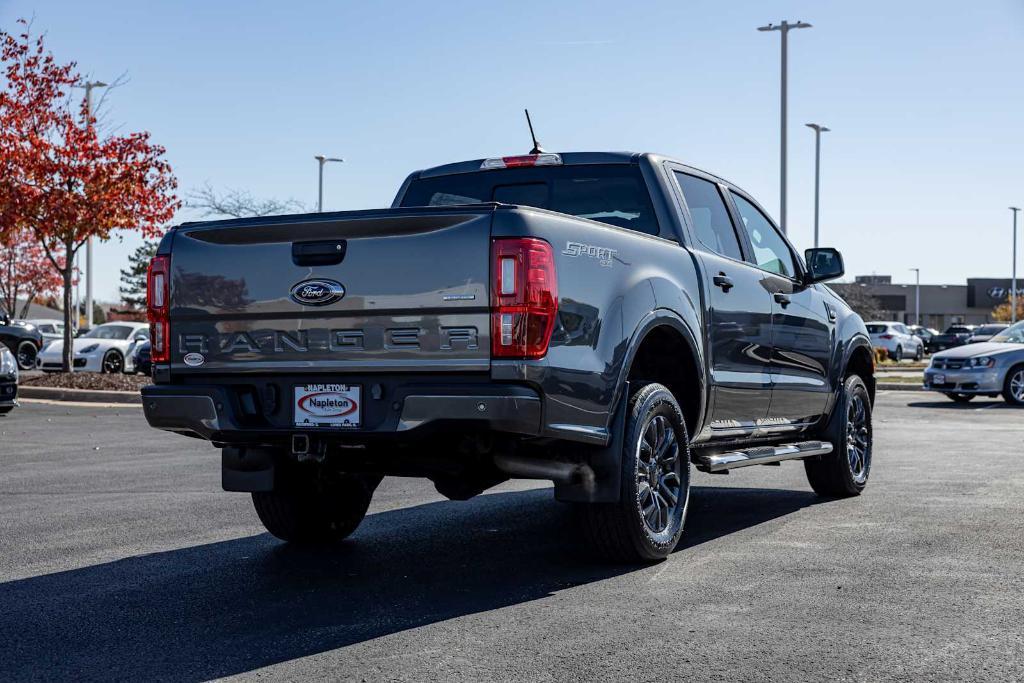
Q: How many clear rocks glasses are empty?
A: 0